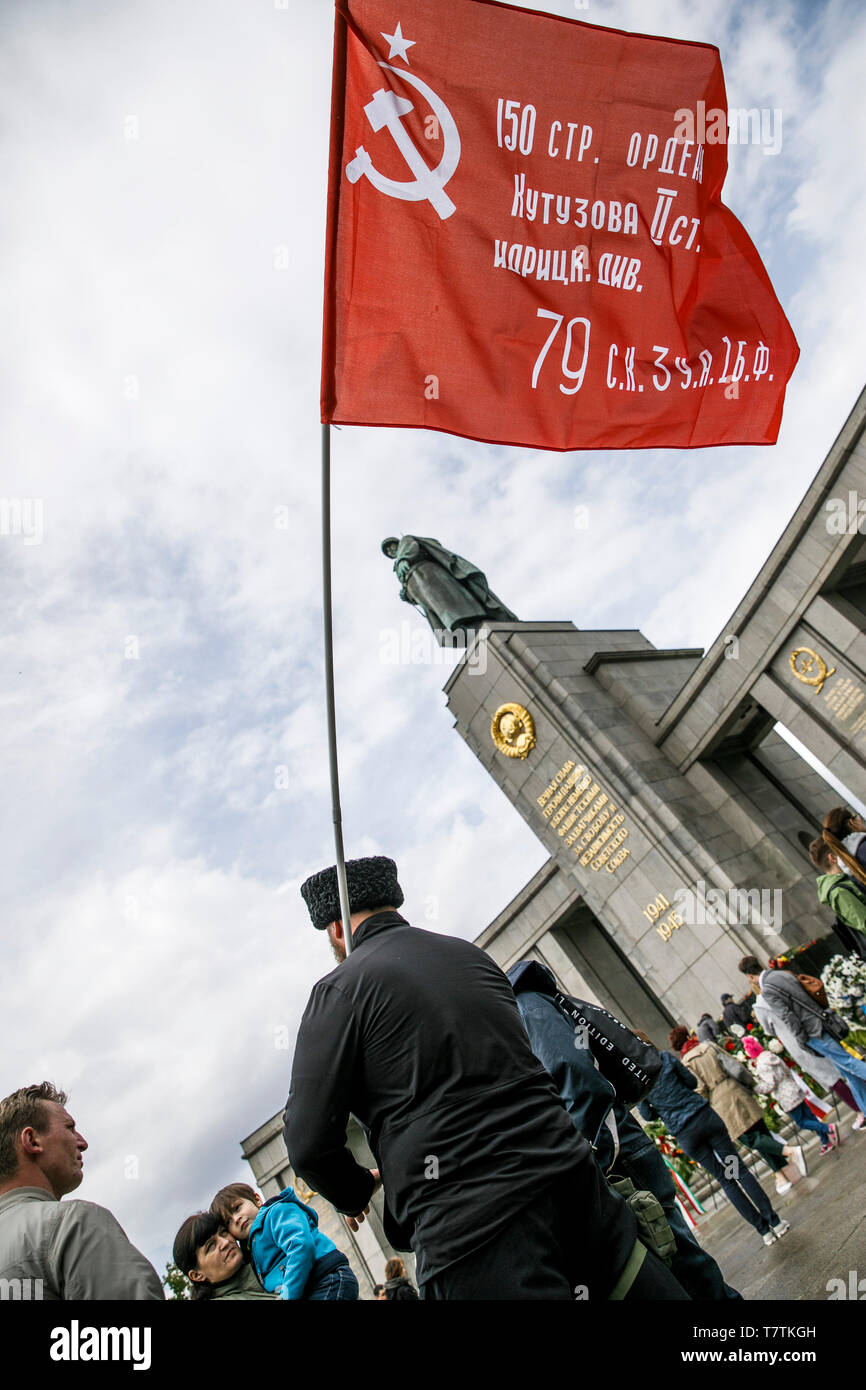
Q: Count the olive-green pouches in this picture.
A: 1